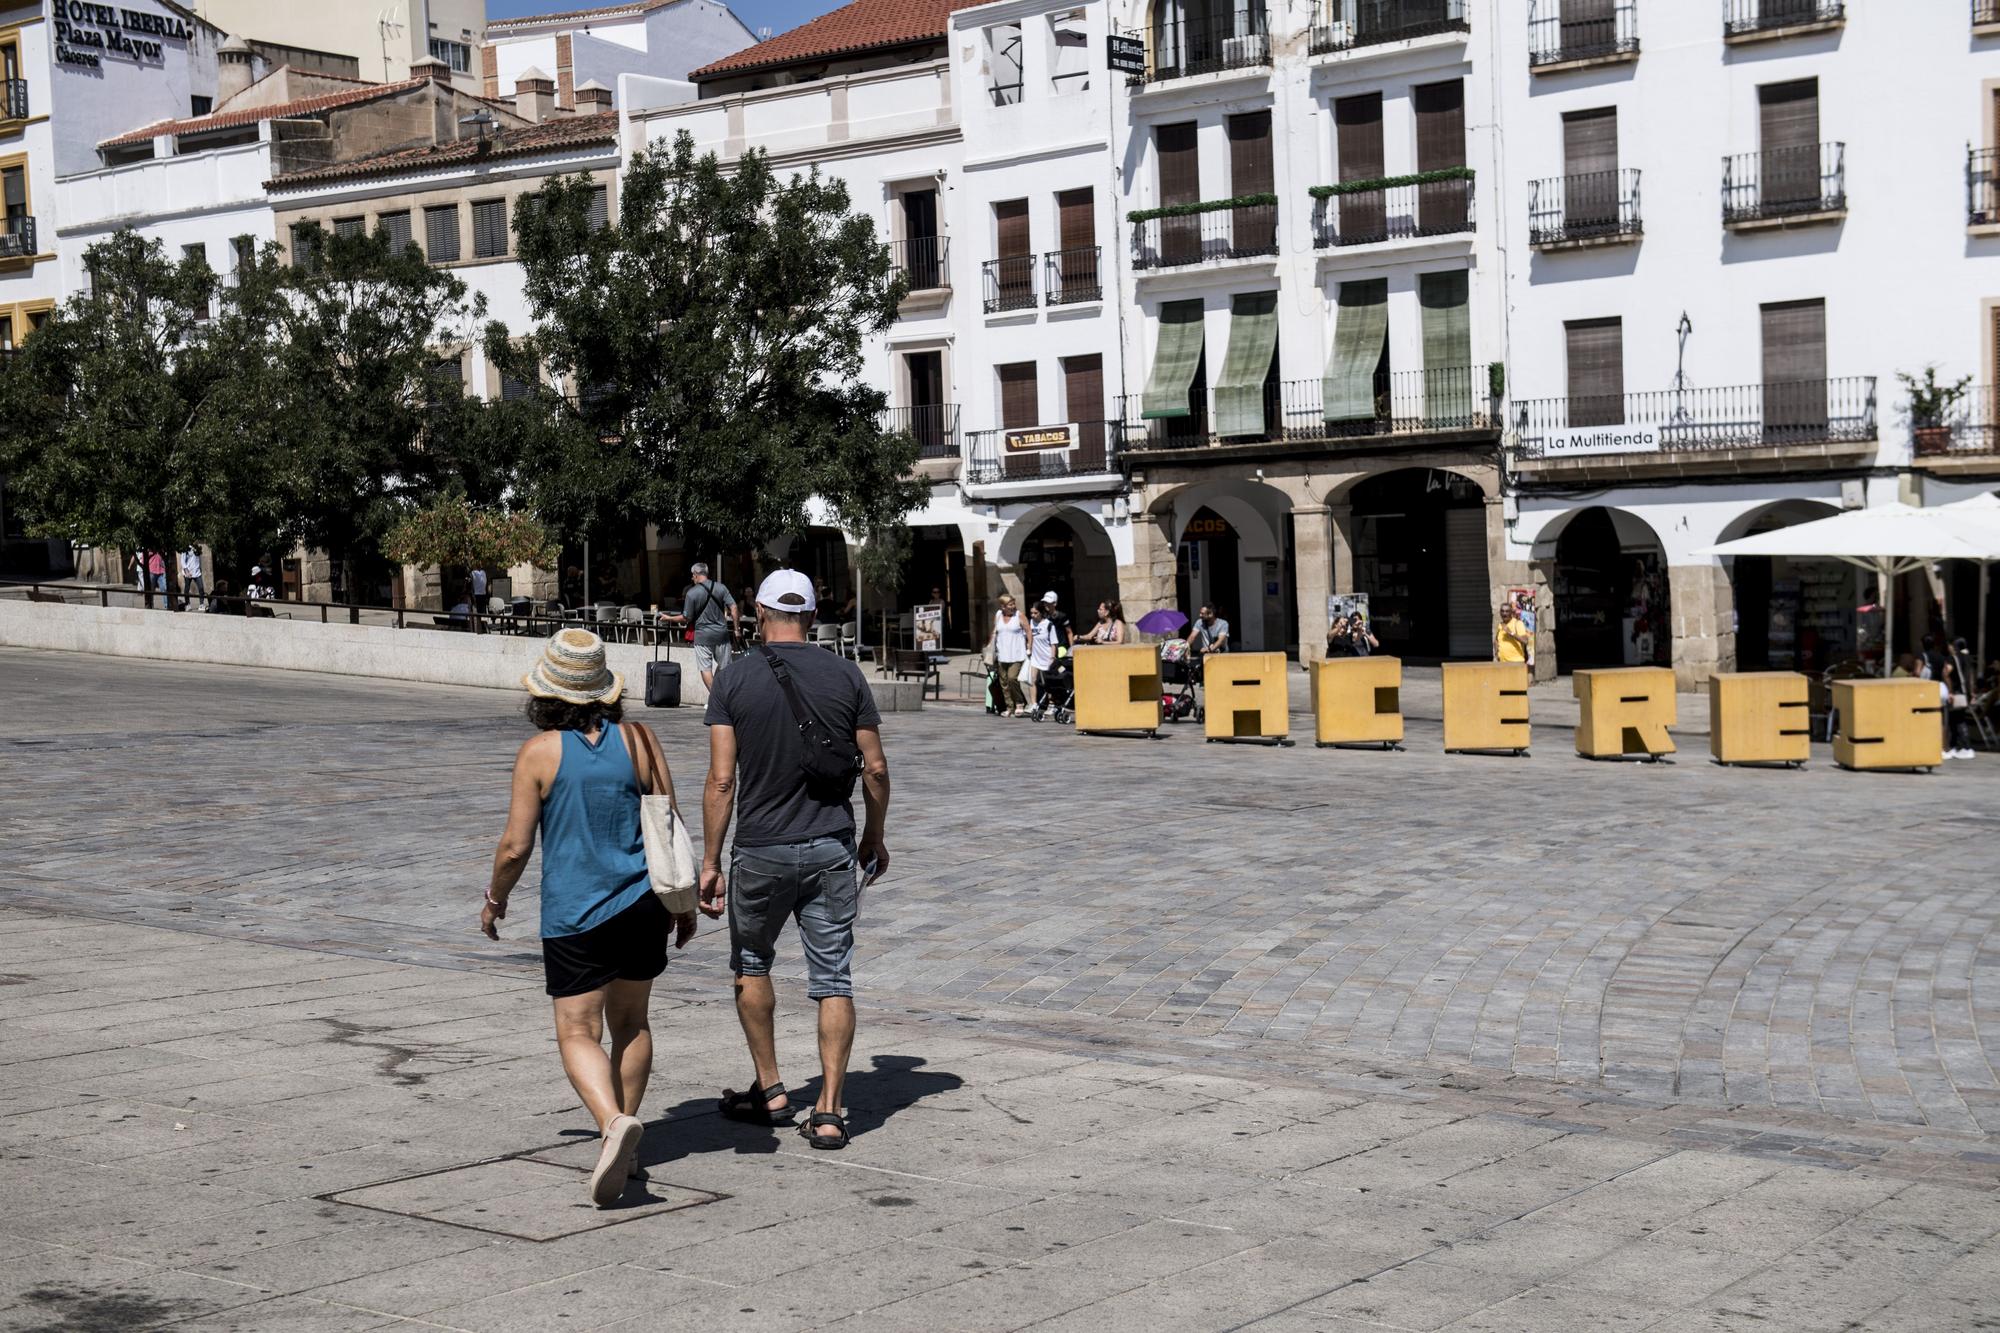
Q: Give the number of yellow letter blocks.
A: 7